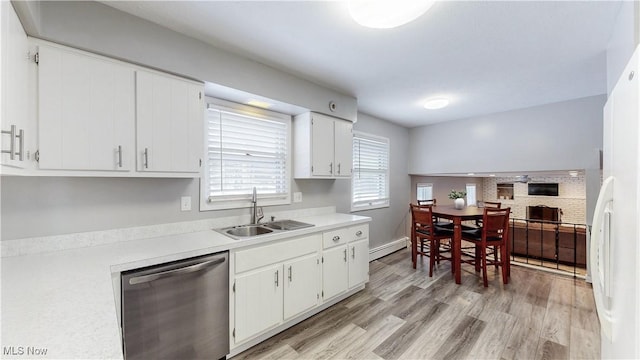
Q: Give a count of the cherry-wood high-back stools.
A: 4